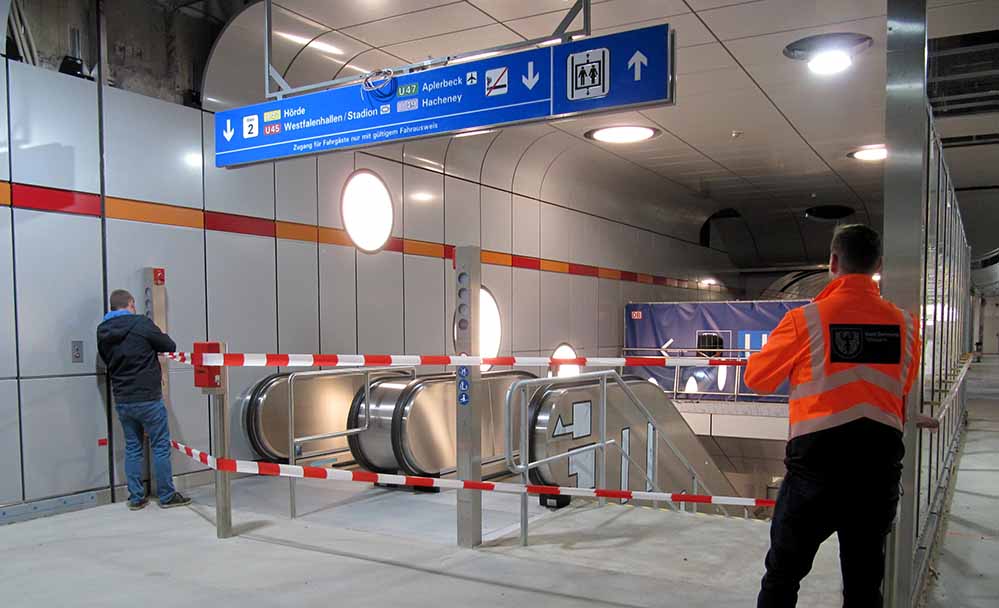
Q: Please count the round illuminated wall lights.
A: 3